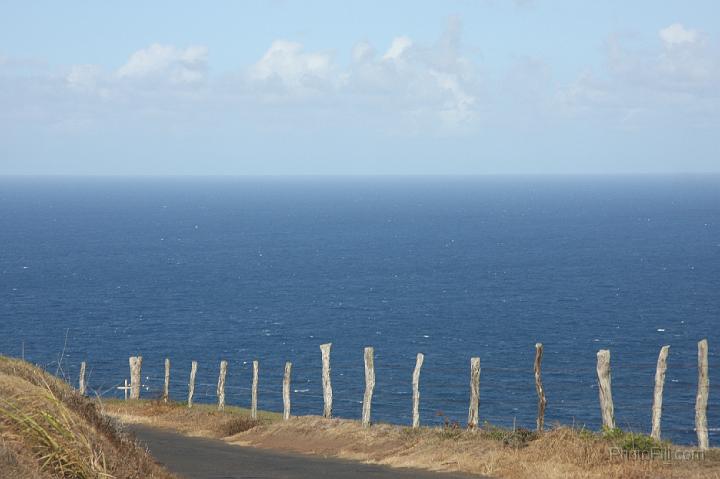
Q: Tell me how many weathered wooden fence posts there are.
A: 15